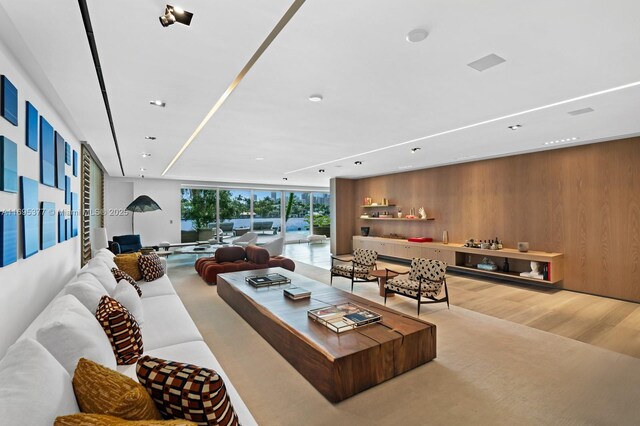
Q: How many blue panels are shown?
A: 14